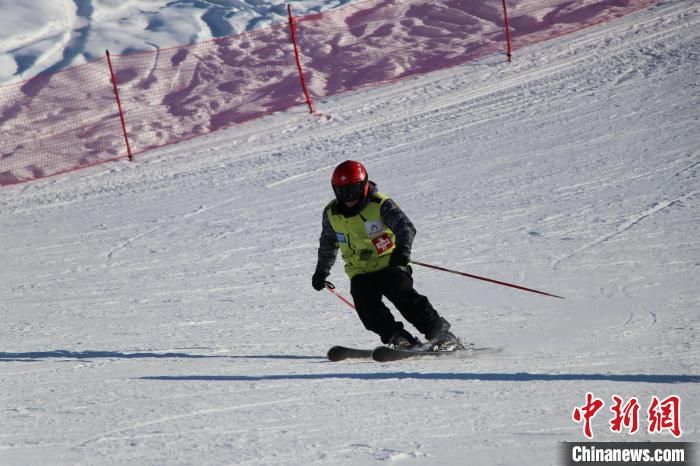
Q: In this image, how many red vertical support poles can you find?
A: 3